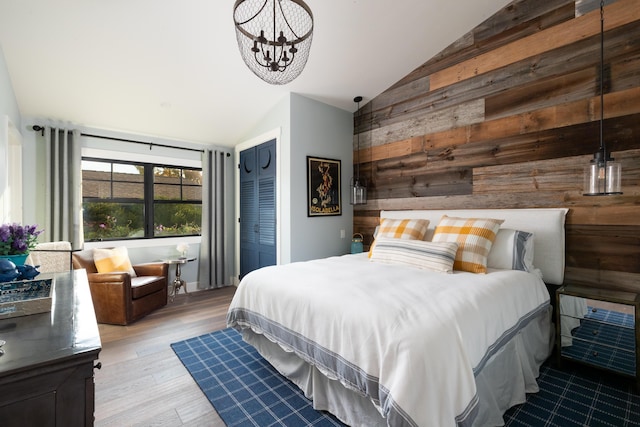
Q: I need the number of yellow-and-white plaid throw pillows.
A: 2